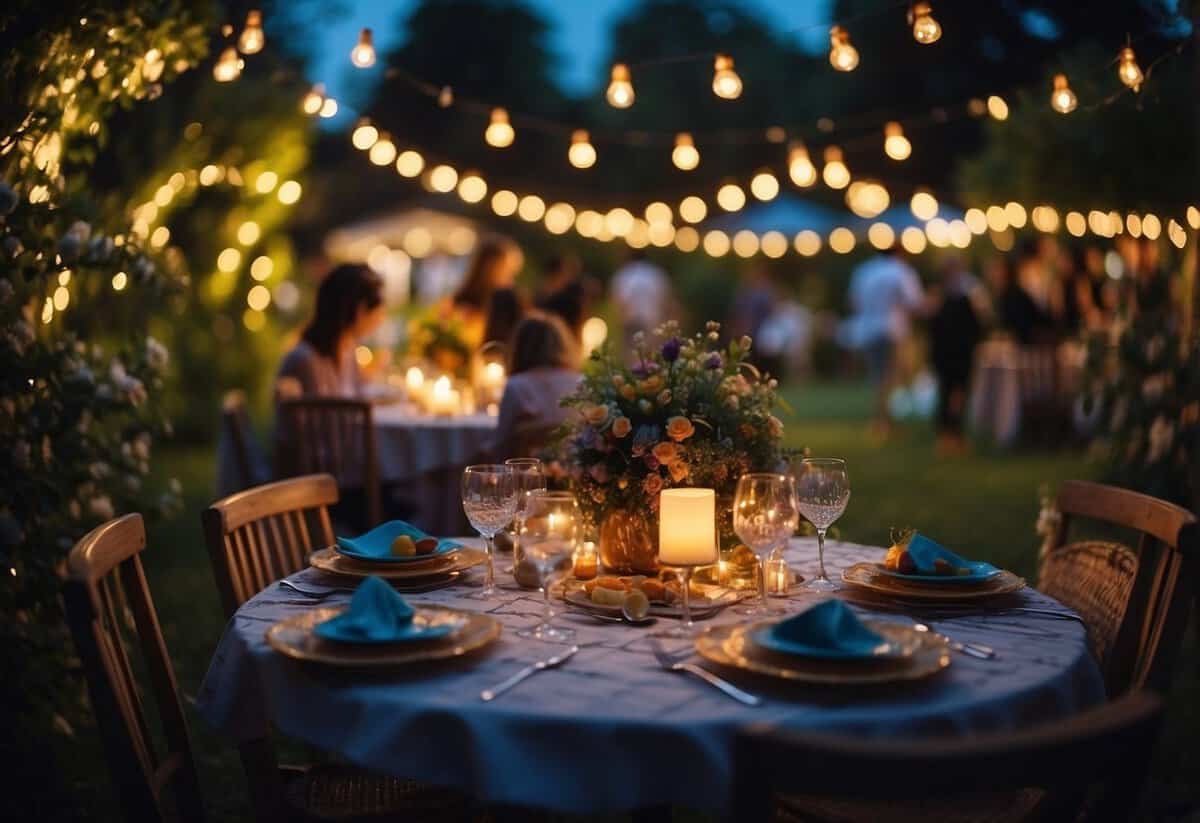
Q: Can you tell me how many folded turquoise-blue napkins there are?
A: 4